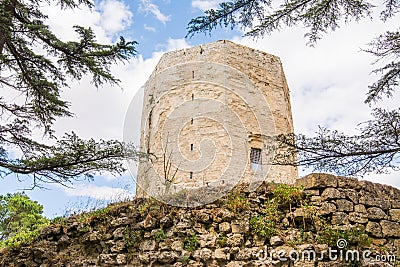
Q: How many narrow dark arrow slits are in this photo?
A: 5